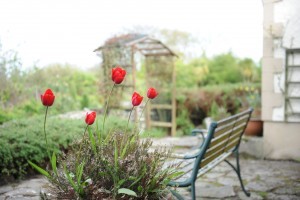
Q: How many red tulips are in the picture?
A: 5